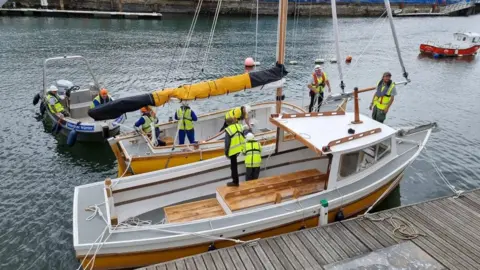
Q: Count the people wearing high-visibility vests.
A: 9